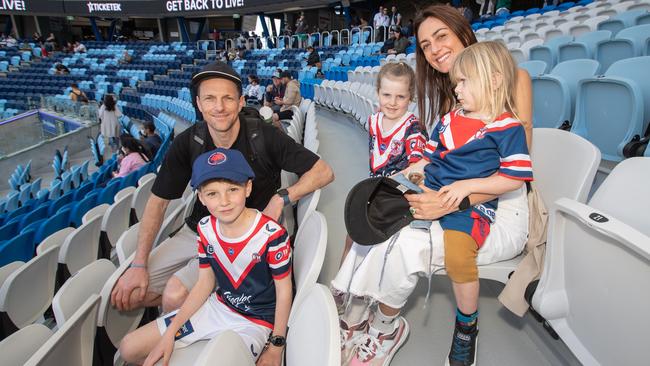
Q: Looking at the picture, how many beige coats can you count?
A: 1